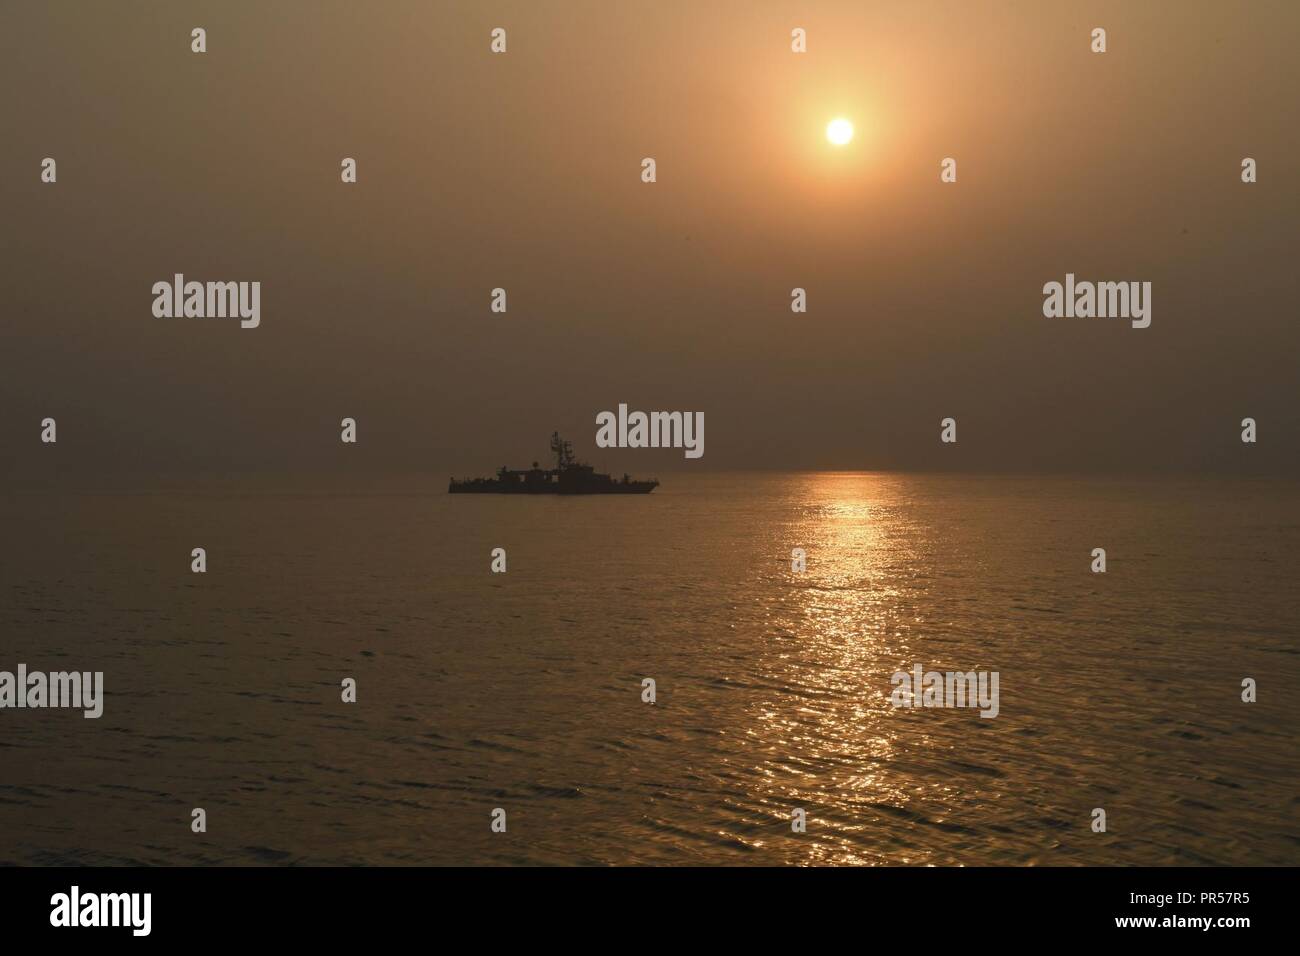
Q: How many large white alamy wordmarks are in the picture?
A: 6